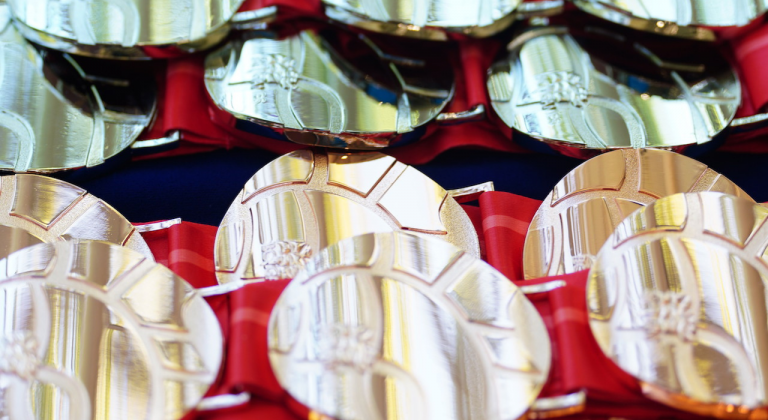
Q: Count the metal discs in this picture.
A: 12